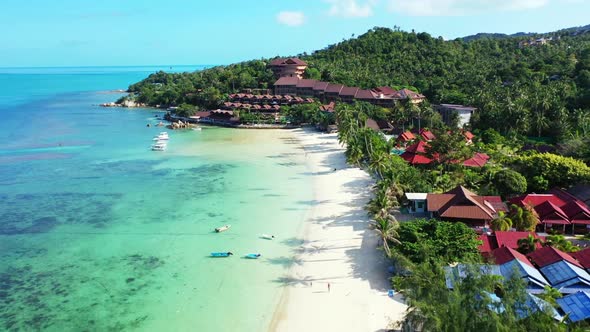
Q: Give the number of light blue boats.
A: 2